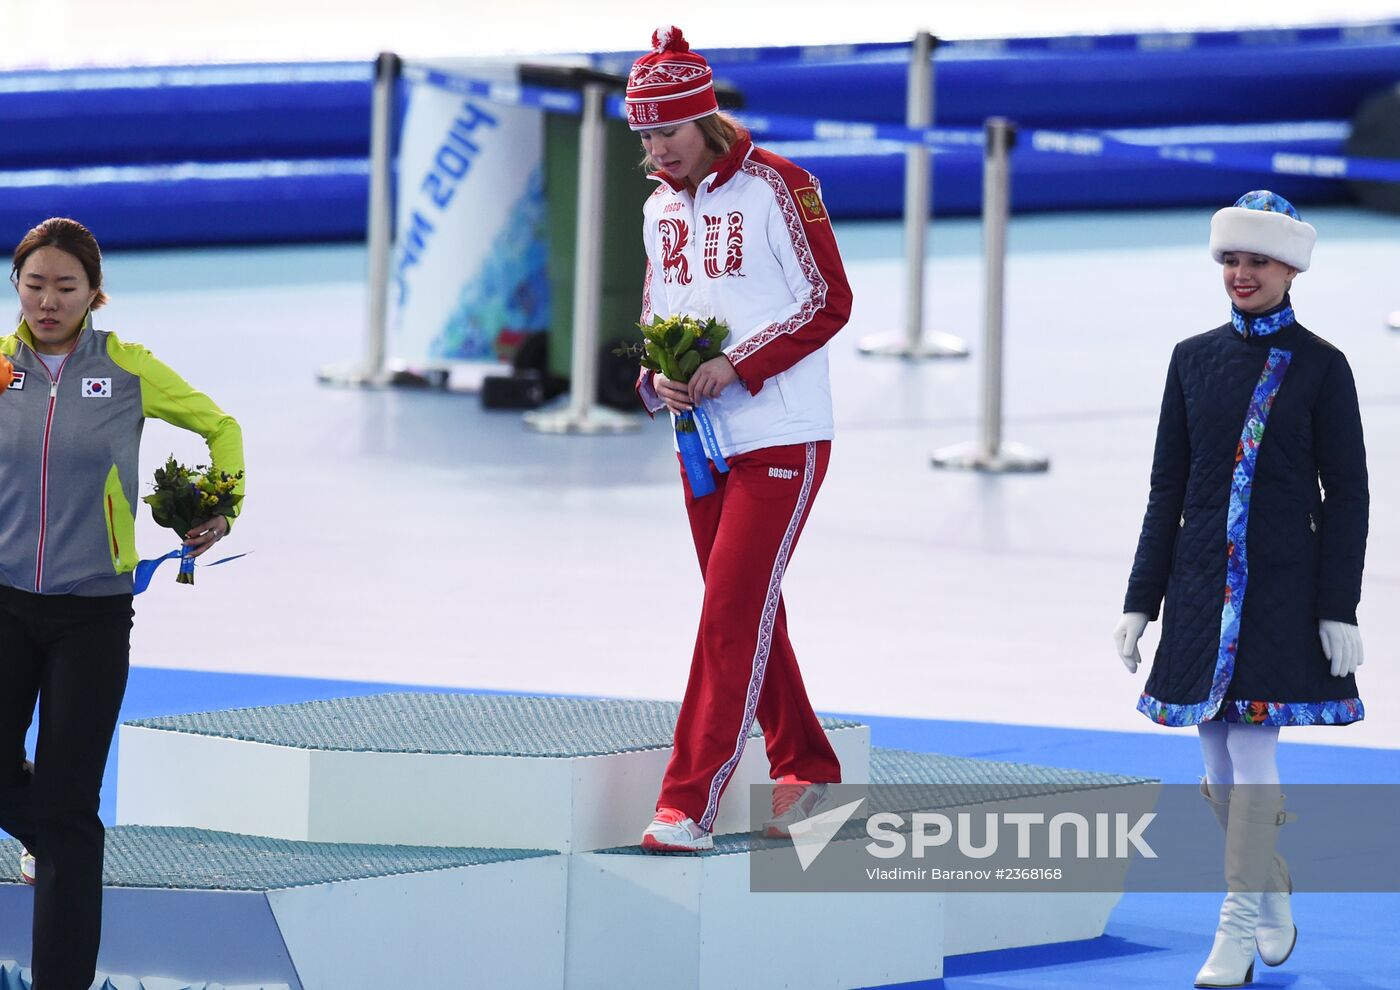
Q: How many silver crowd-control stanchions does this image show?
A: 4